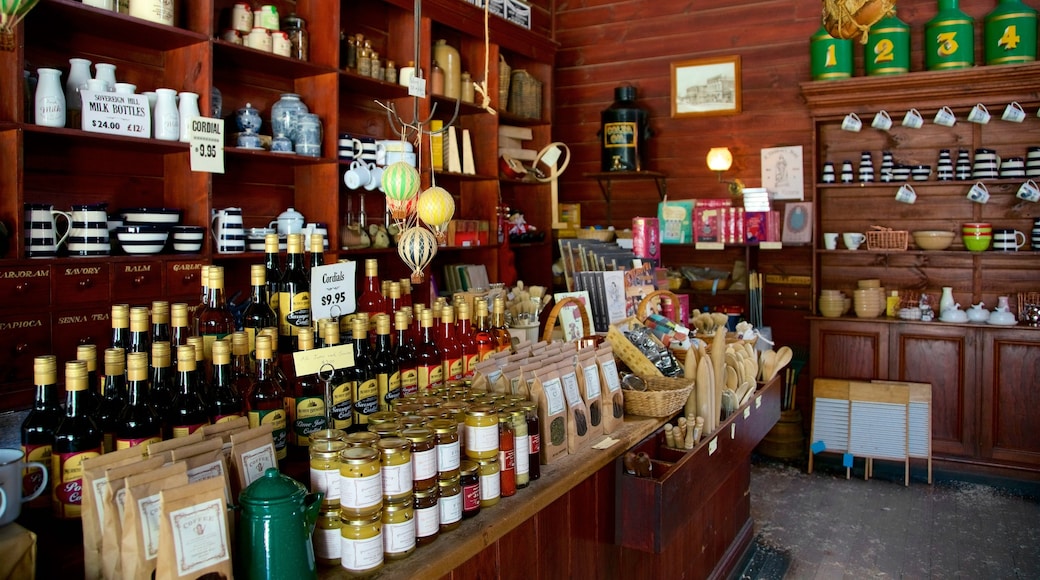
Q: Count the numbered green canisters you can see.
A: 4